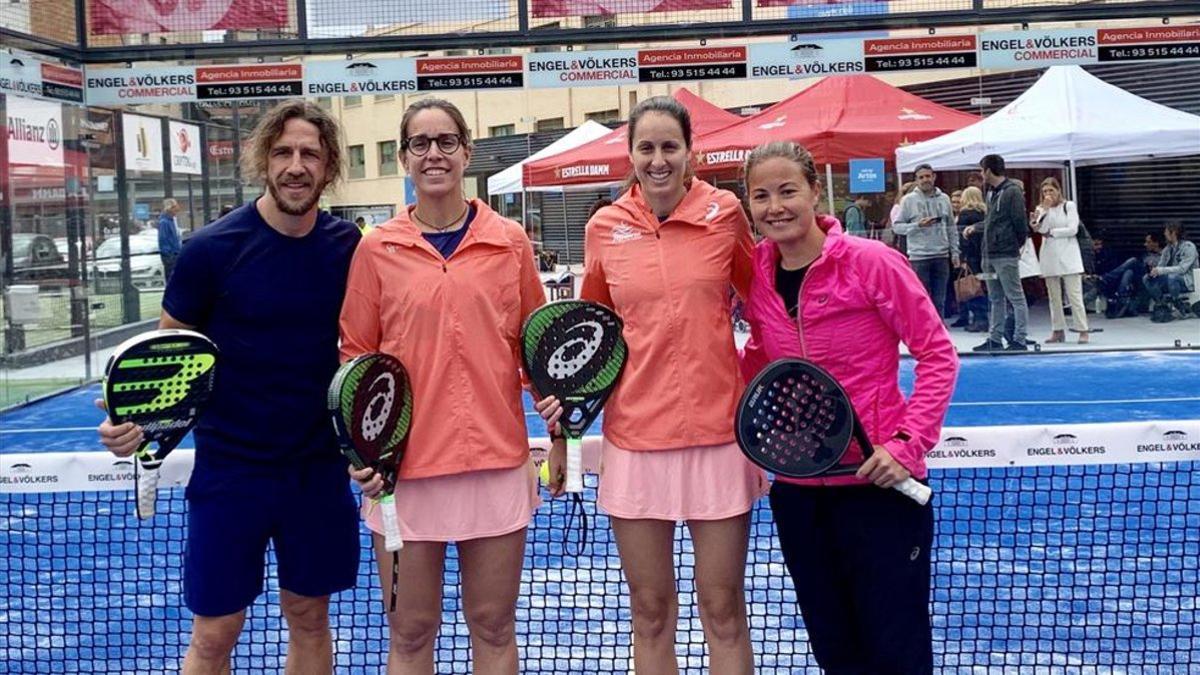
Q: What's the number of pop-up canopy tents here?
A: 4